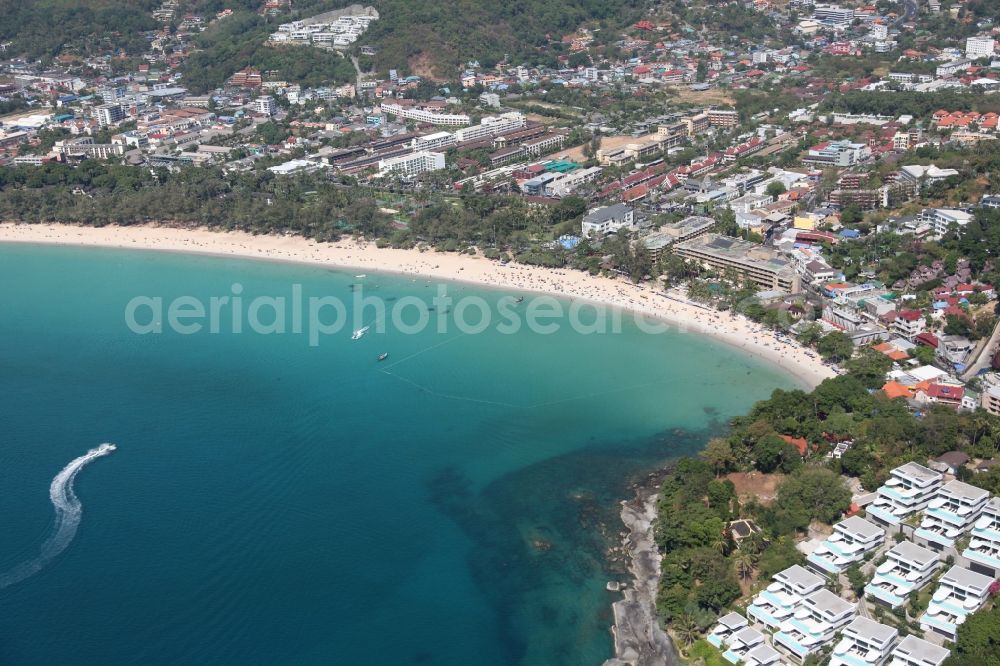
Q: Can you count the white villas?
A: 13